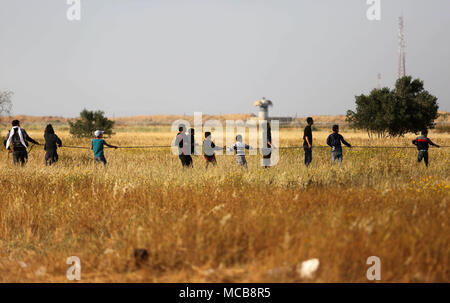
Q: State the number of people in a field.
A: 11